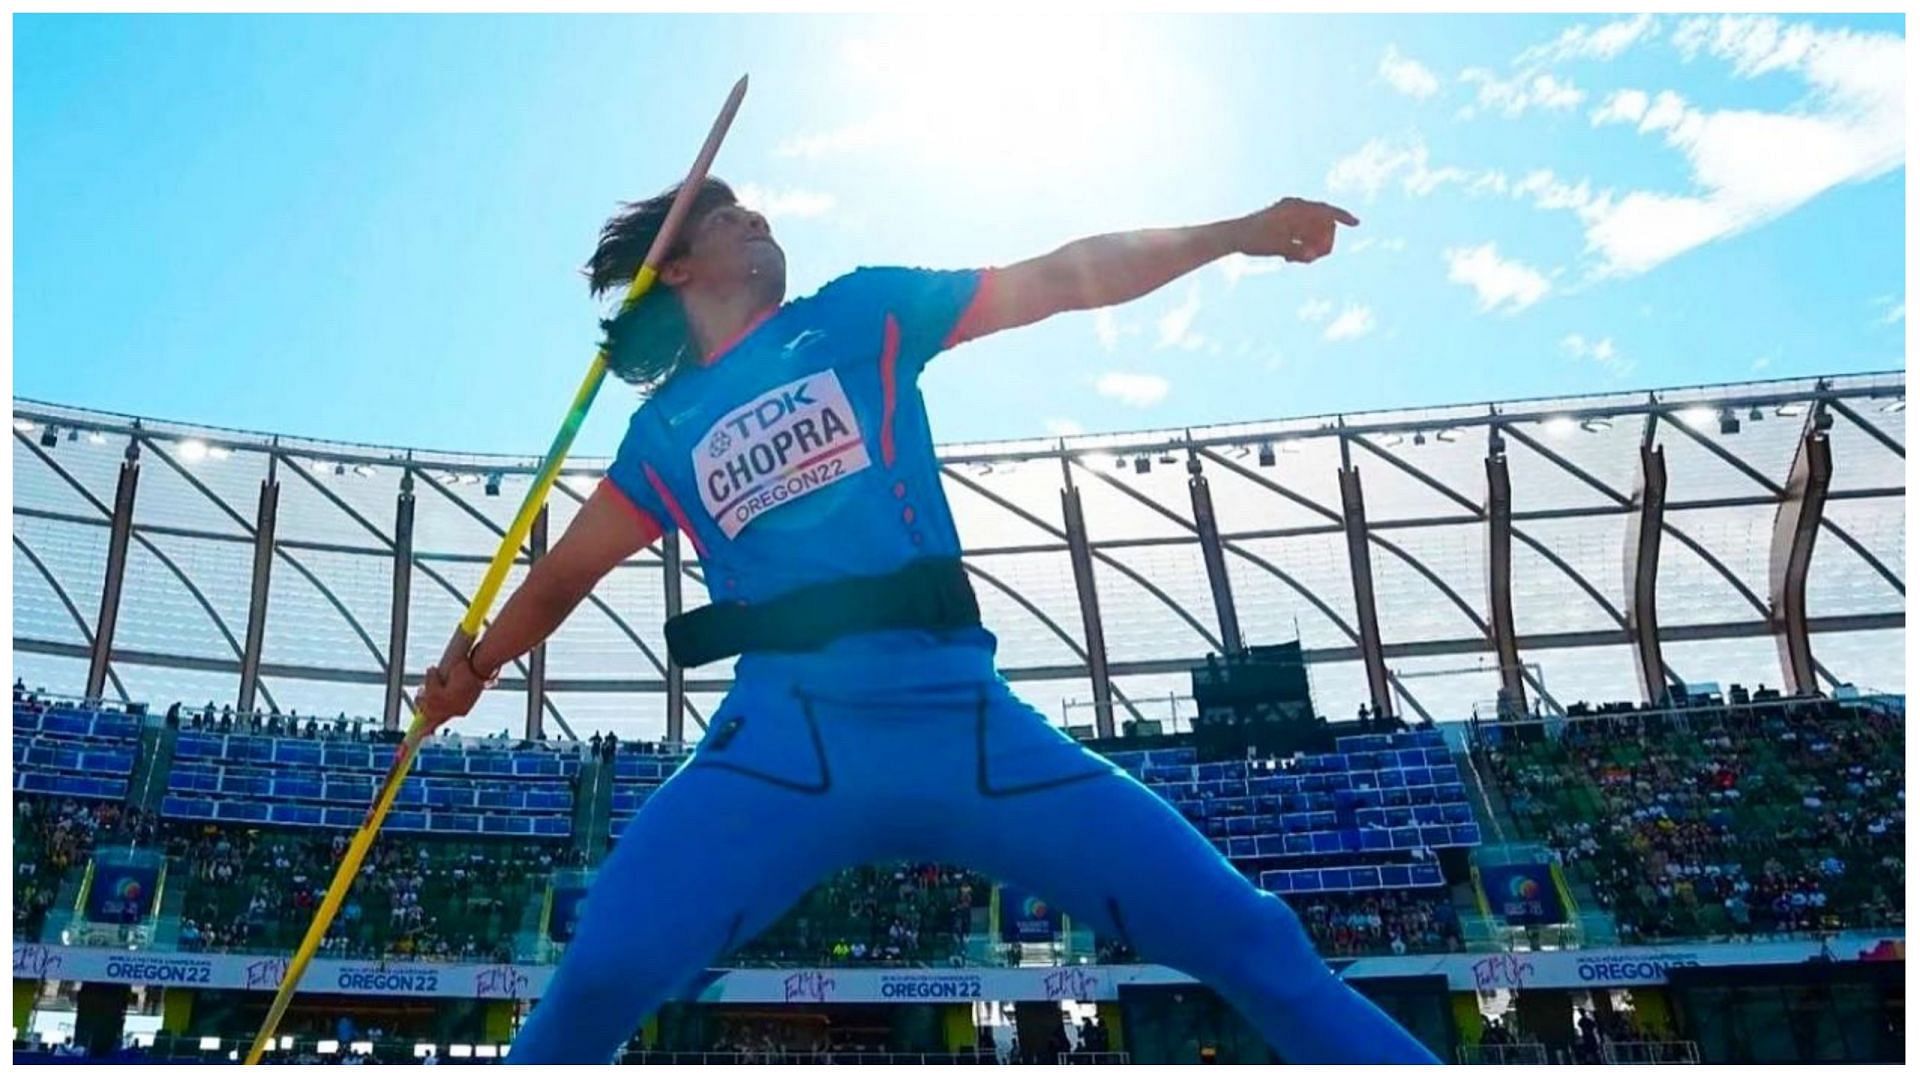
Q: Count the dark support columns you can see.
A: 11